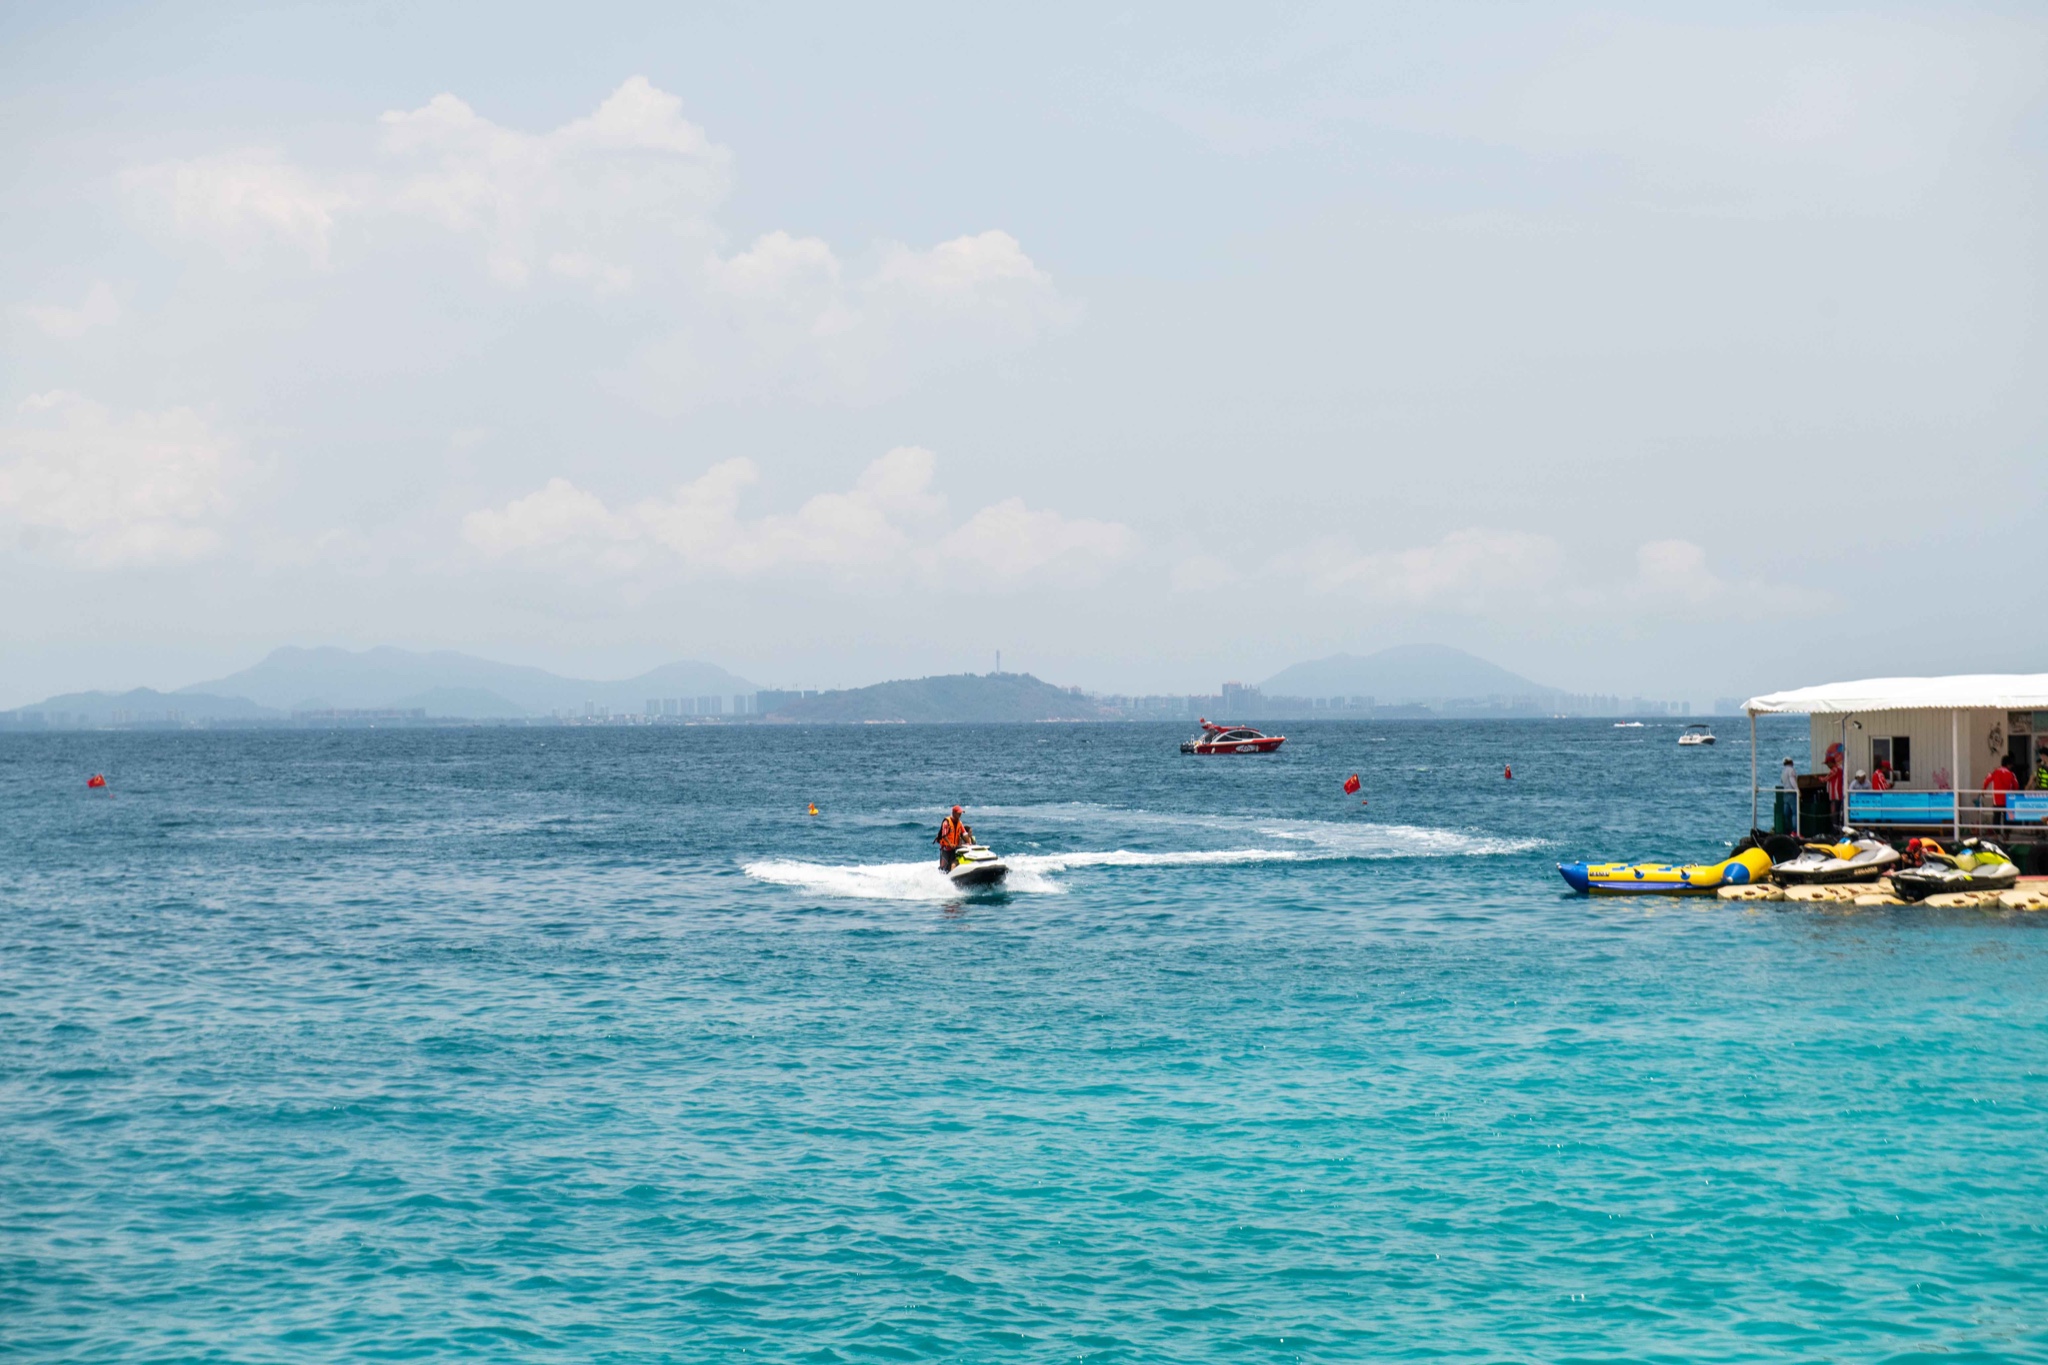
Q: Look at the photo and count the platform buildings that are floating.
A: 1